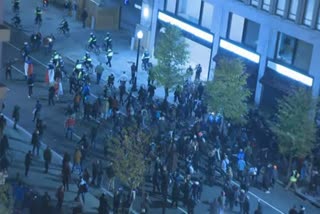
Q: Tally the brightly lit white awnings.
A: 3